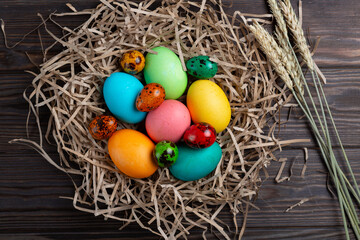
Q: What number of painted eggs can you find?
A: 12